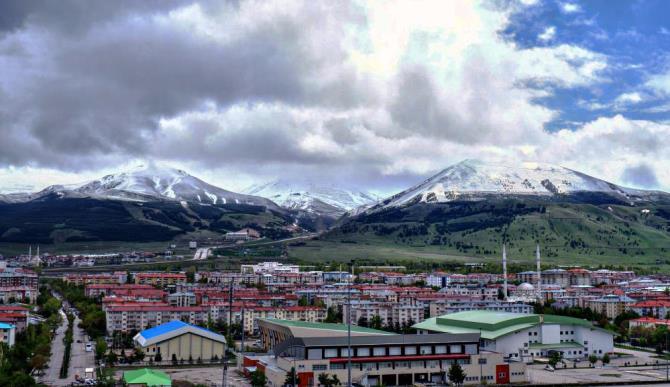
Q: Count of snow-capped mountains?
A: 3